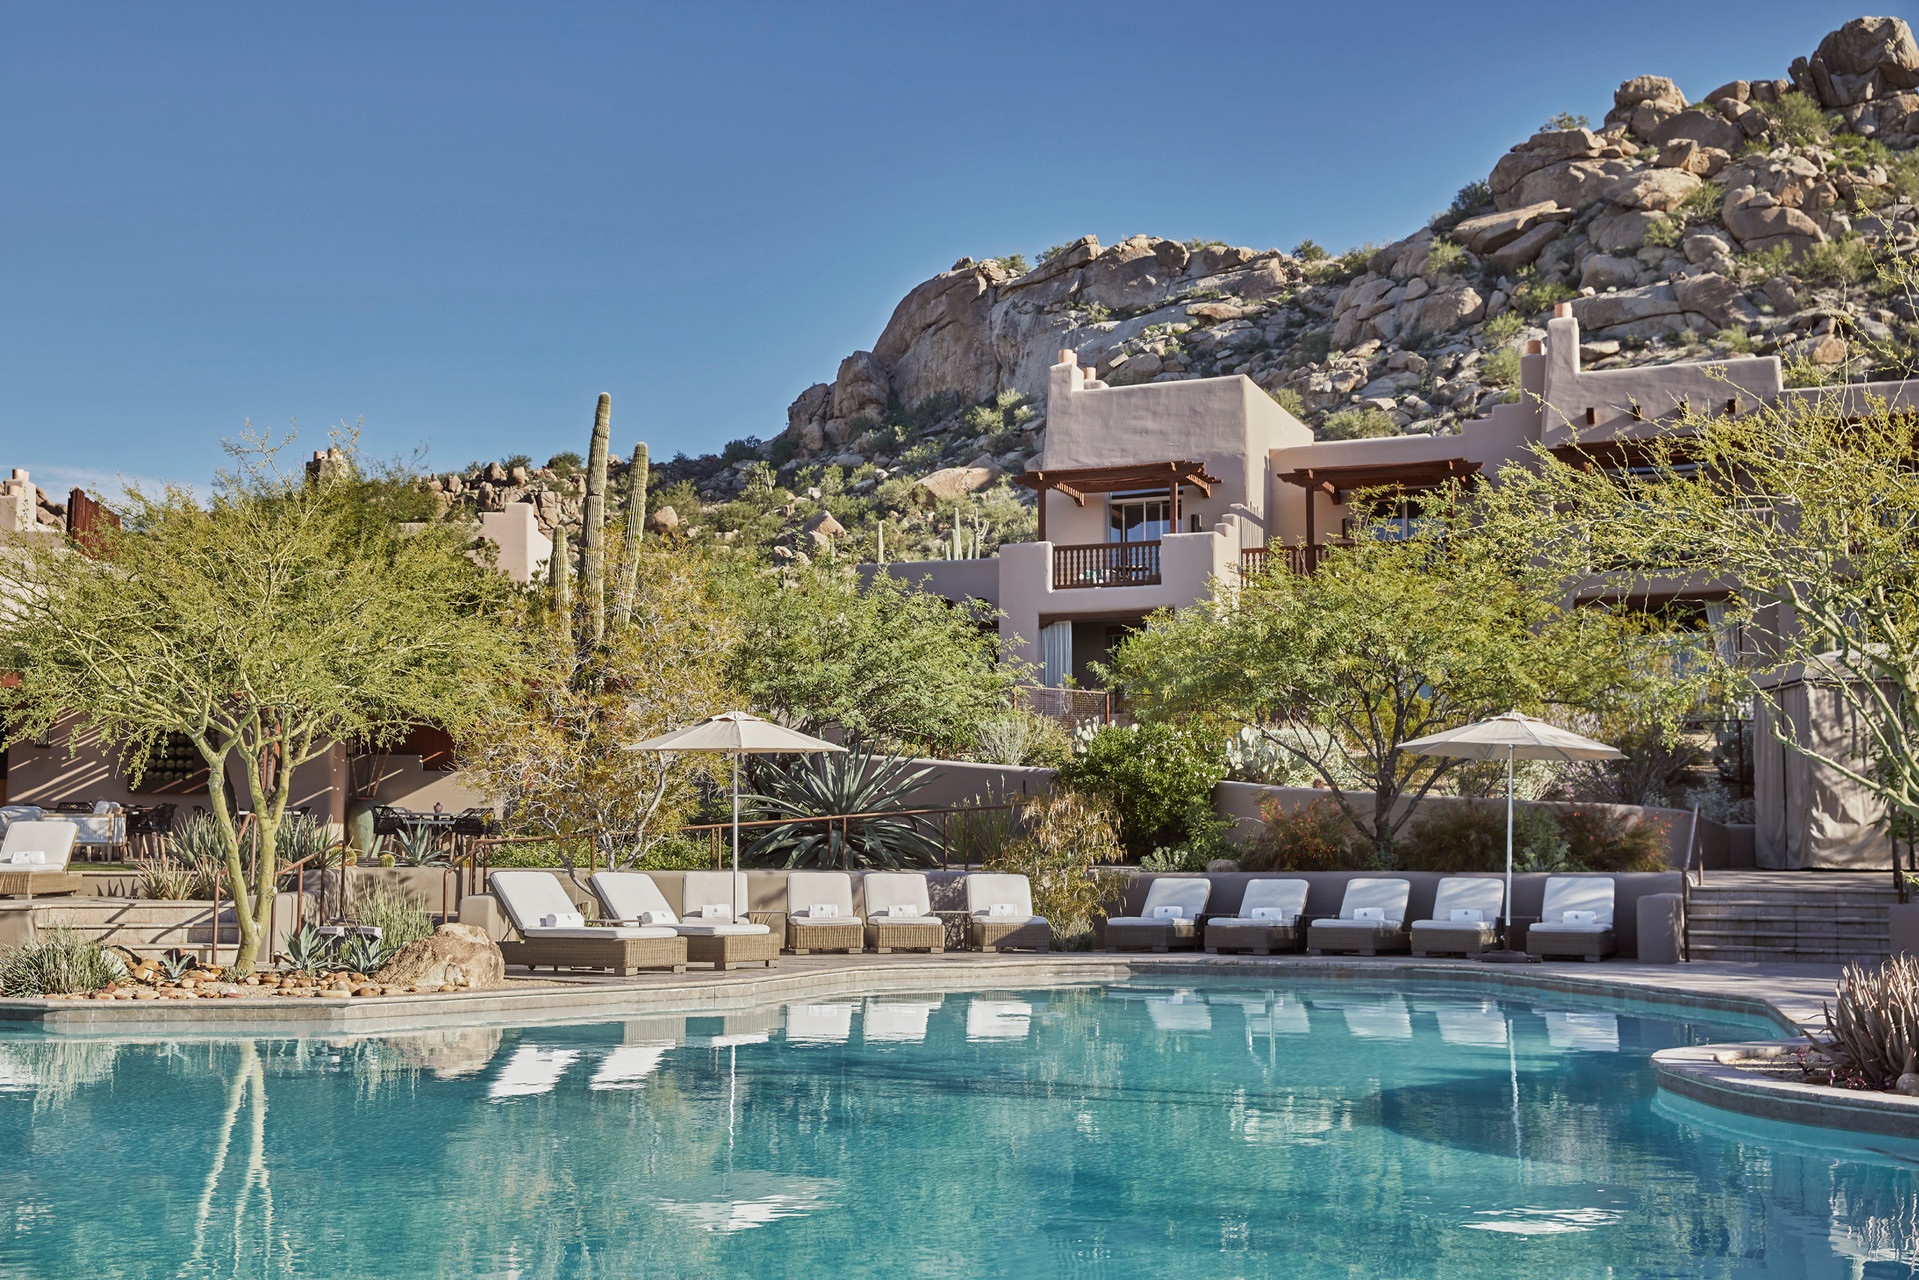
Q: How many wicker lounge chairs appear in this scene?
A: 12